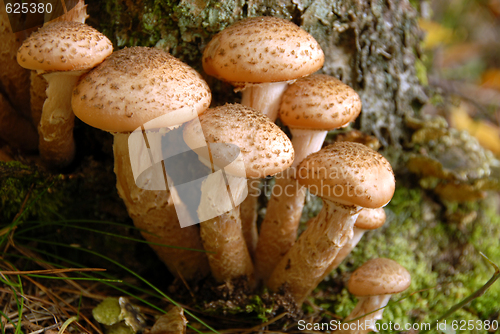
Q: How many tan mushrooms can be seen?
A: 8